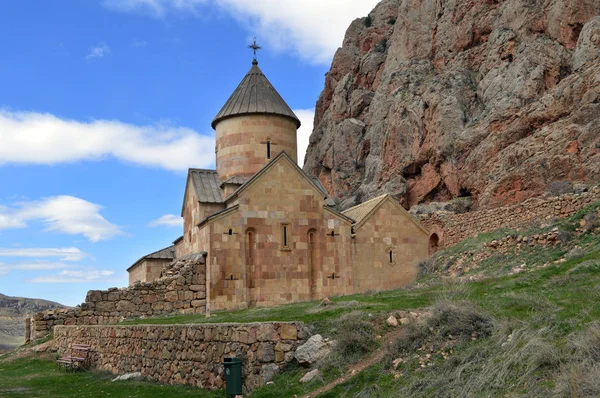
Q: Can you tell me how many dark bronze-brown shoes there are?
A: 0